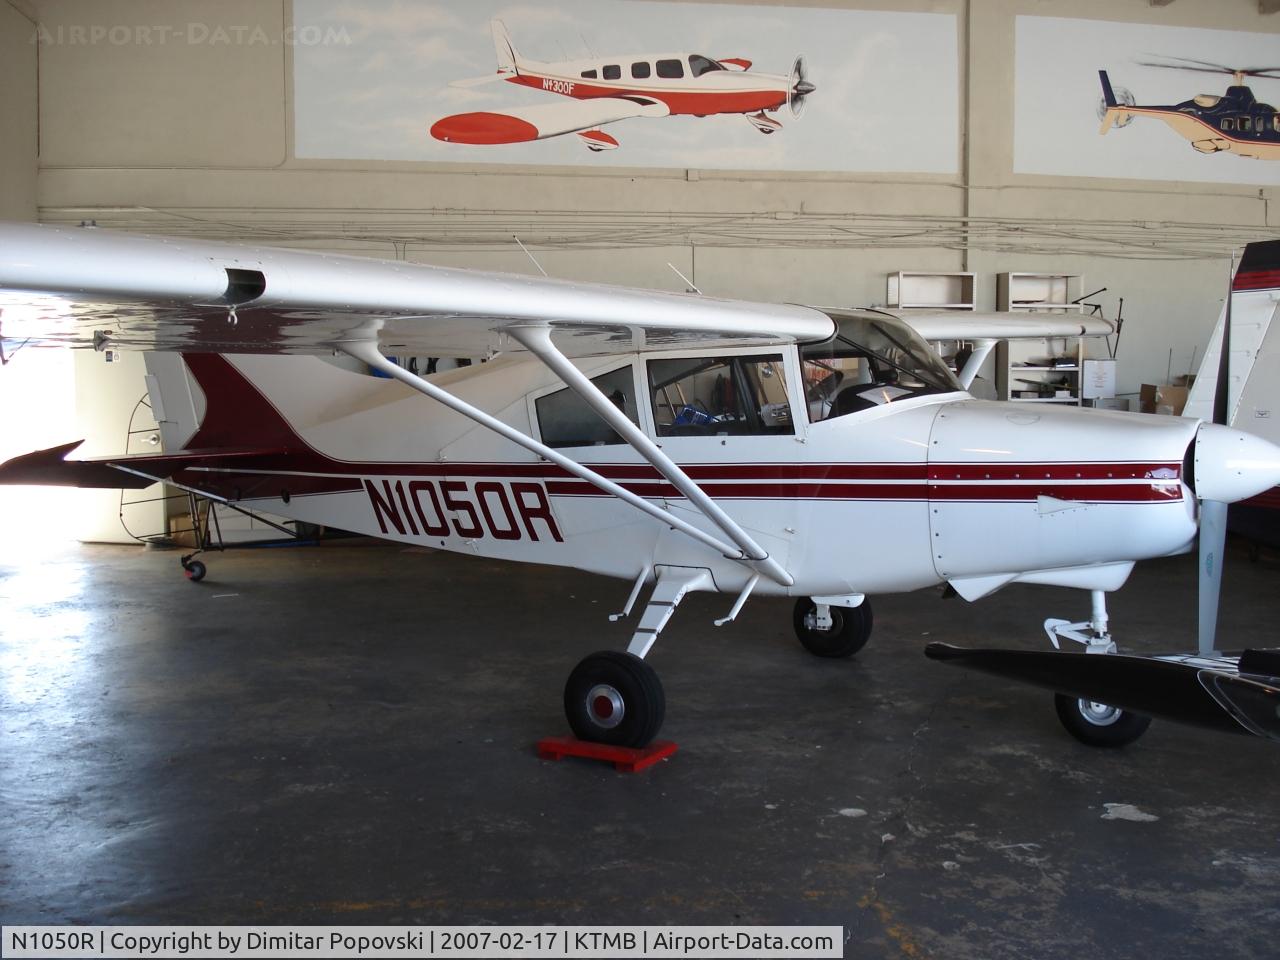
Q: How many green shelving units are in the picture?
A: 0